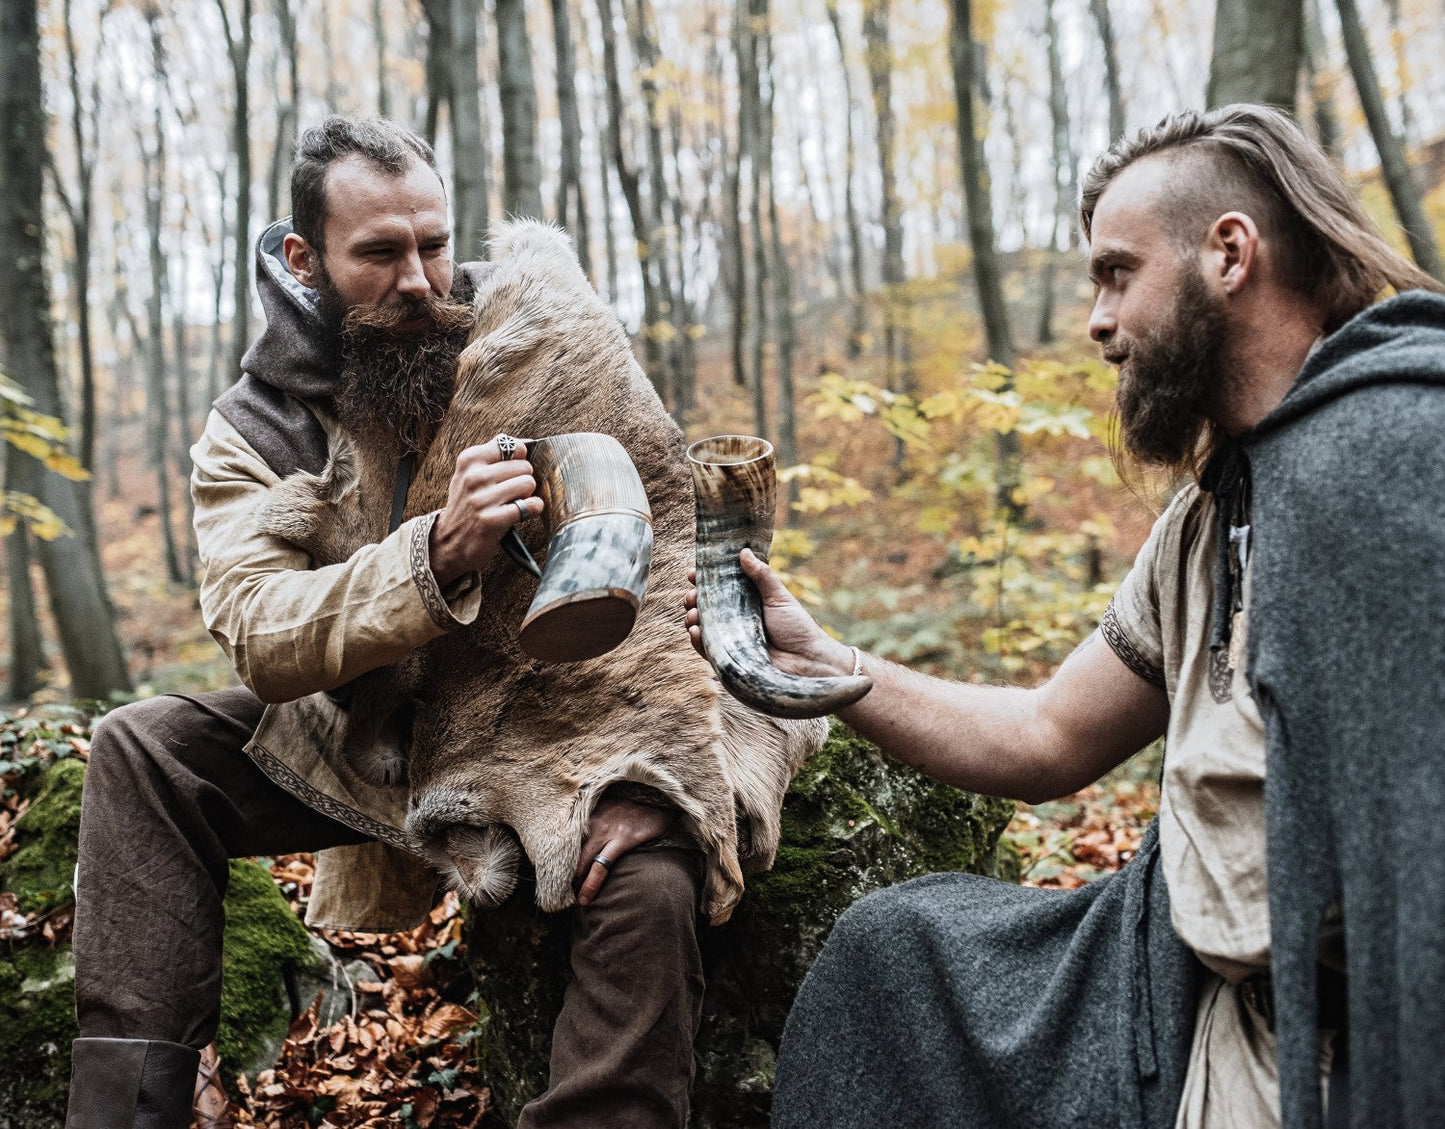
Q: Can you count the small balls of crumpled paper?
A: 0